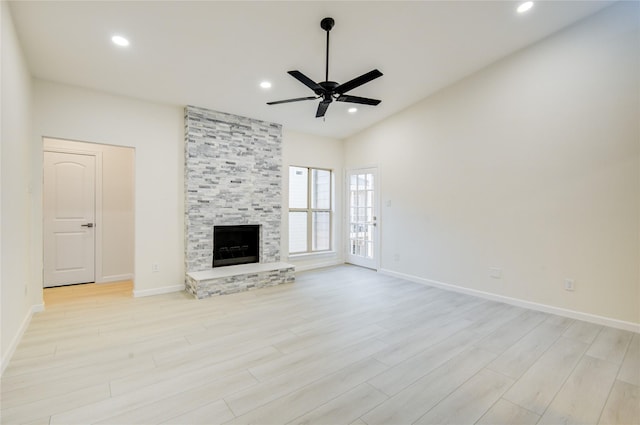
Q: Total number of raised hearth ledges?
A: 1